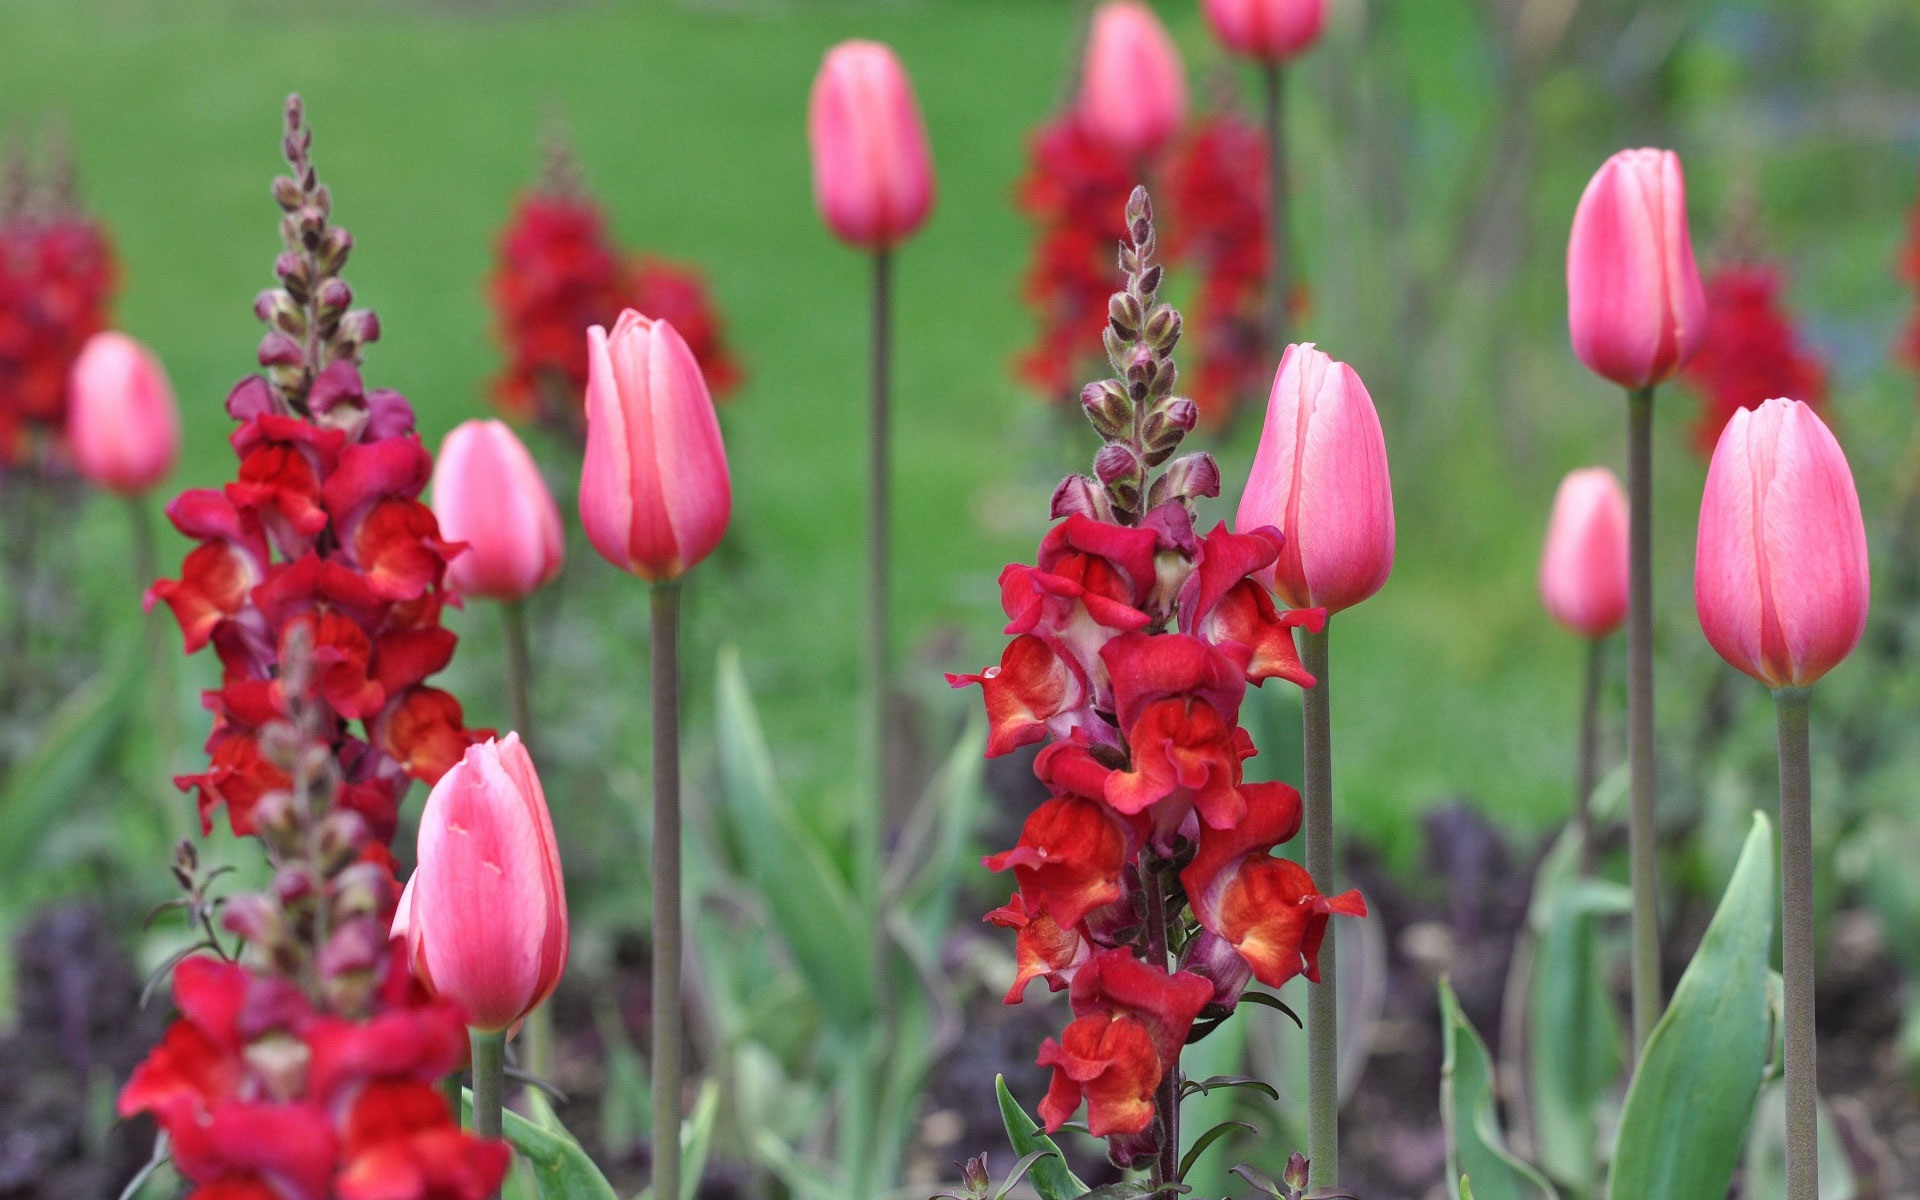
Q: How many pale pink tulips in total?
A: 11